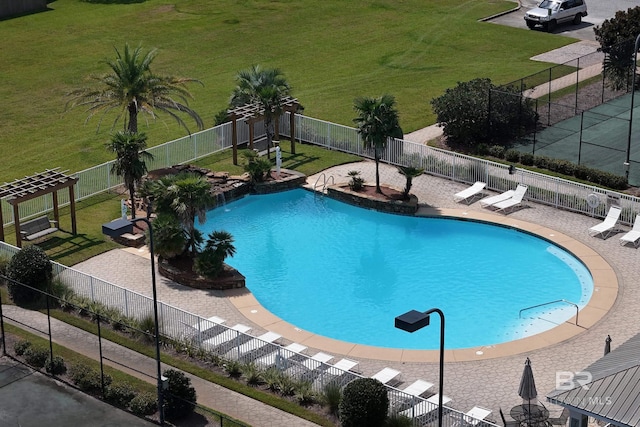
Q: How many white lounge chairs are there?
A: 15